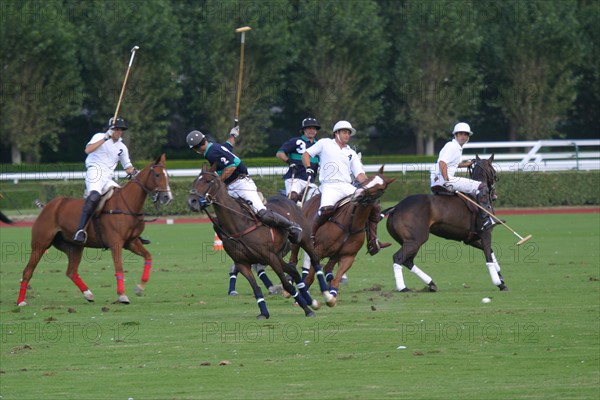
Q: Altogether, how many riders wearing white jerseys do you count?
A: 3